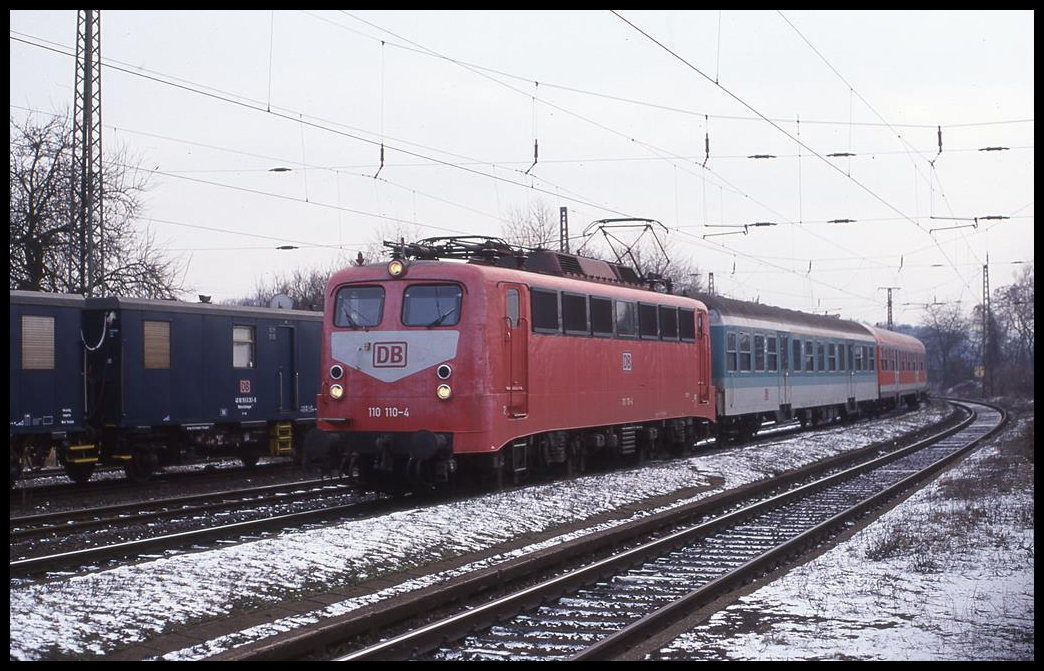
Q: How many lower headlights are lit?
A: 2